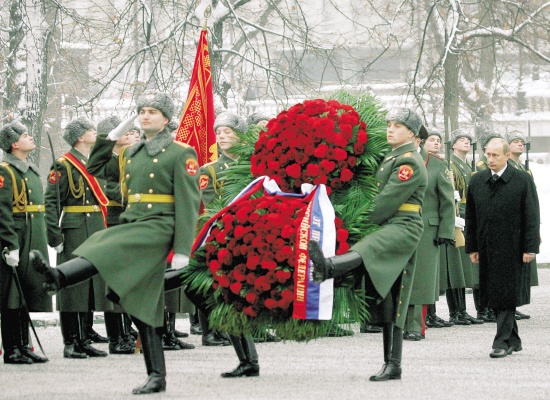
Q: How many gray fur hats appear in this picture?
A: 13